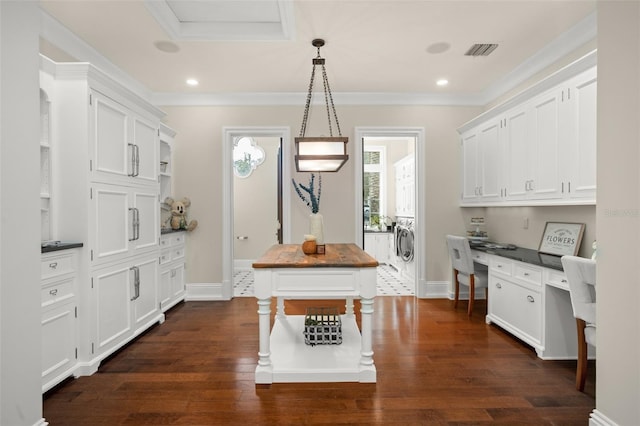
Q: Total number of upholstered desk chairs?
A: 2